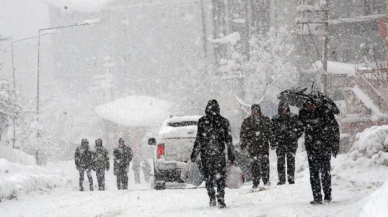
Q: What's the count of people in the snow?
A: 7